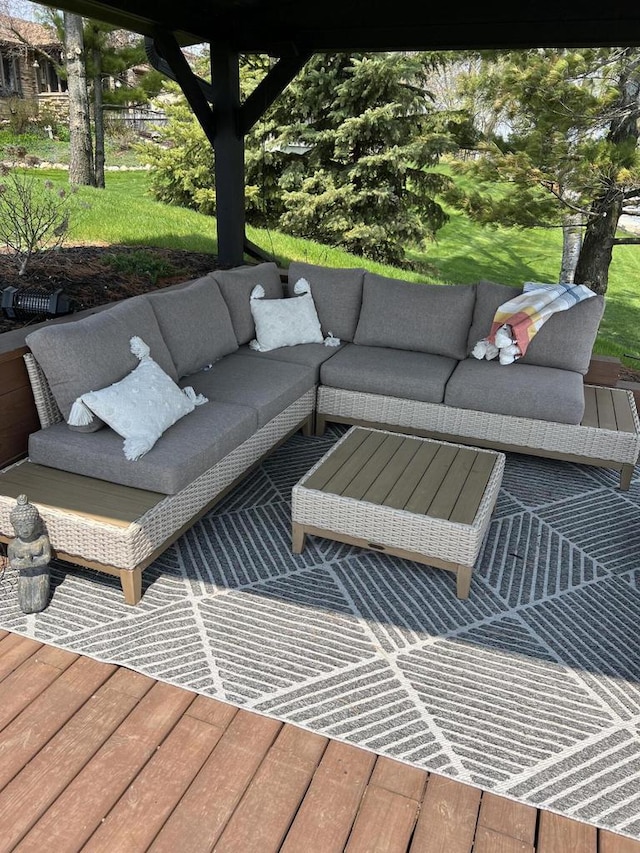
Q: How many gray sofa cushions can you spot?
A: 11